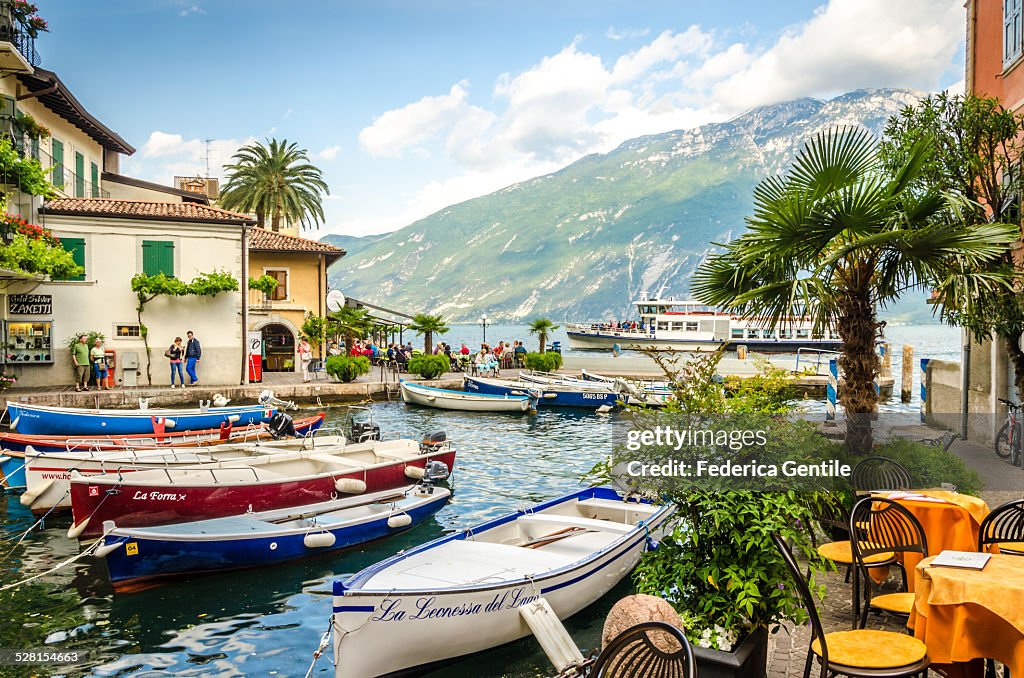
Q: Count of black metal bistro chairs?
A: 6